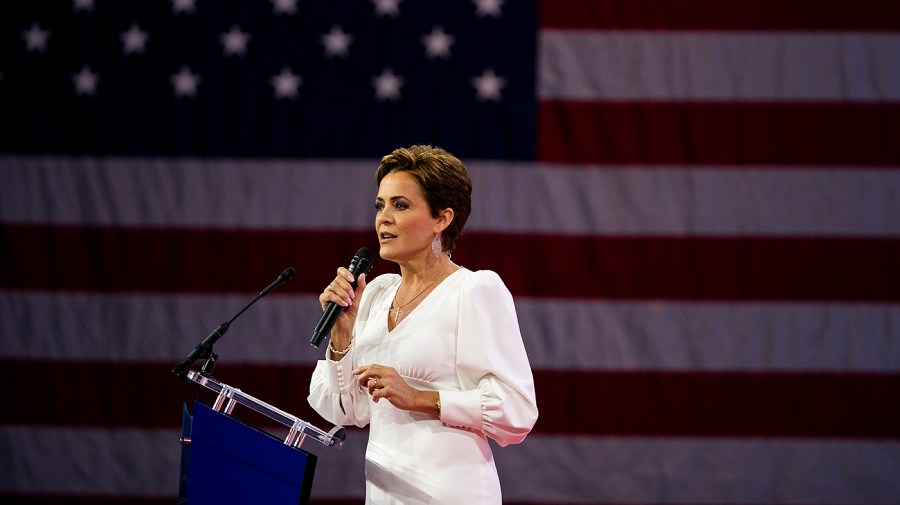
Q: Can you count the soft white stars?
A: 15